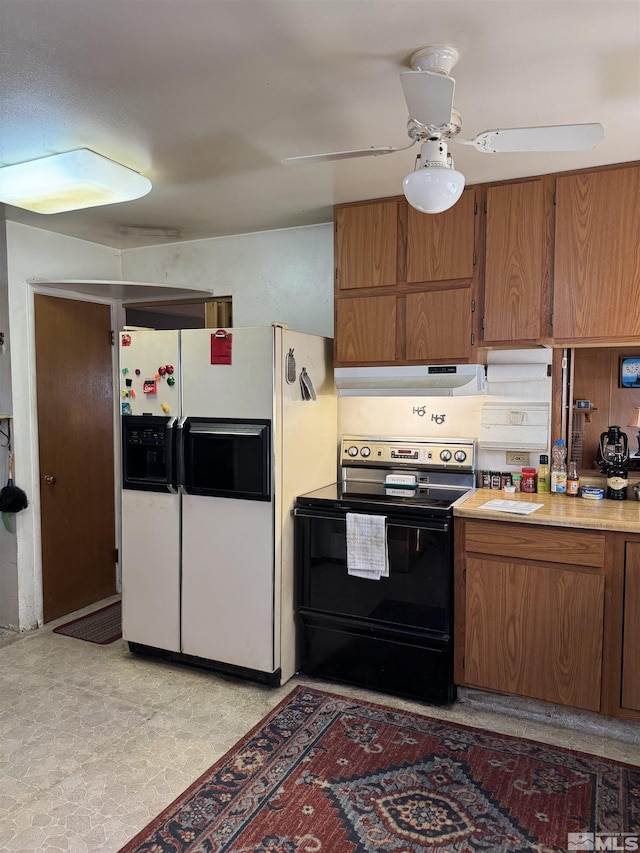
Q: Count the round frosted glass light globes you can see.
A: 1